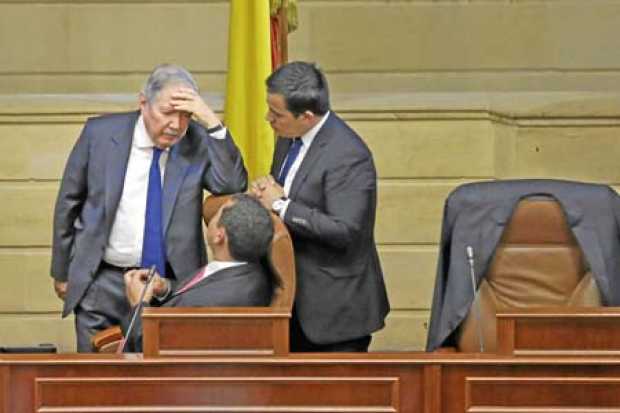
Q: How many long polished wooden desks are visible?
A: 1